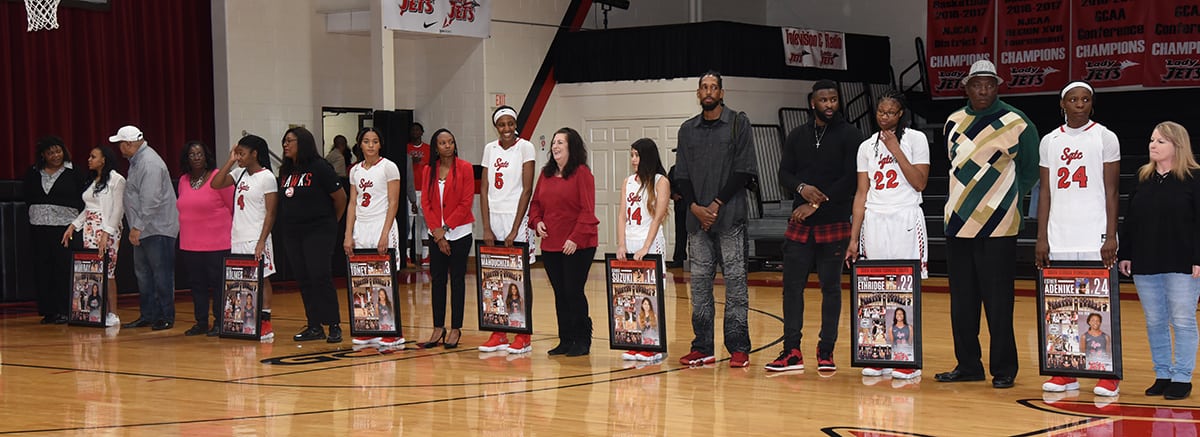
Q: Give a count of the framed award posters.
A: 7